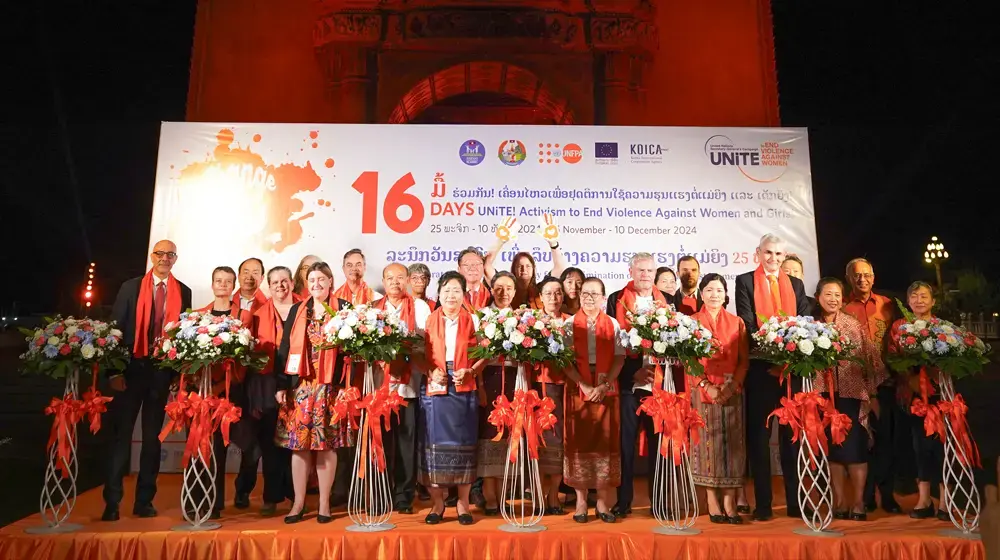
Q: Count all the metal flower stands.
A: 7